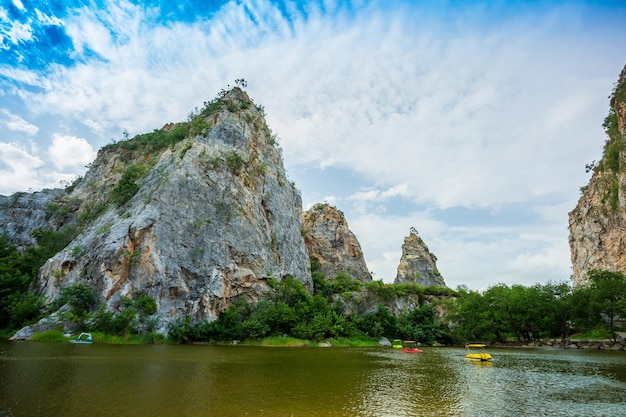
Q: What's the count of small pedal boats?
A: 4